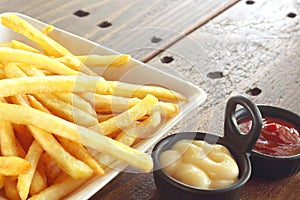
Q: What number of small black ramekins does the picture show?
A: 2